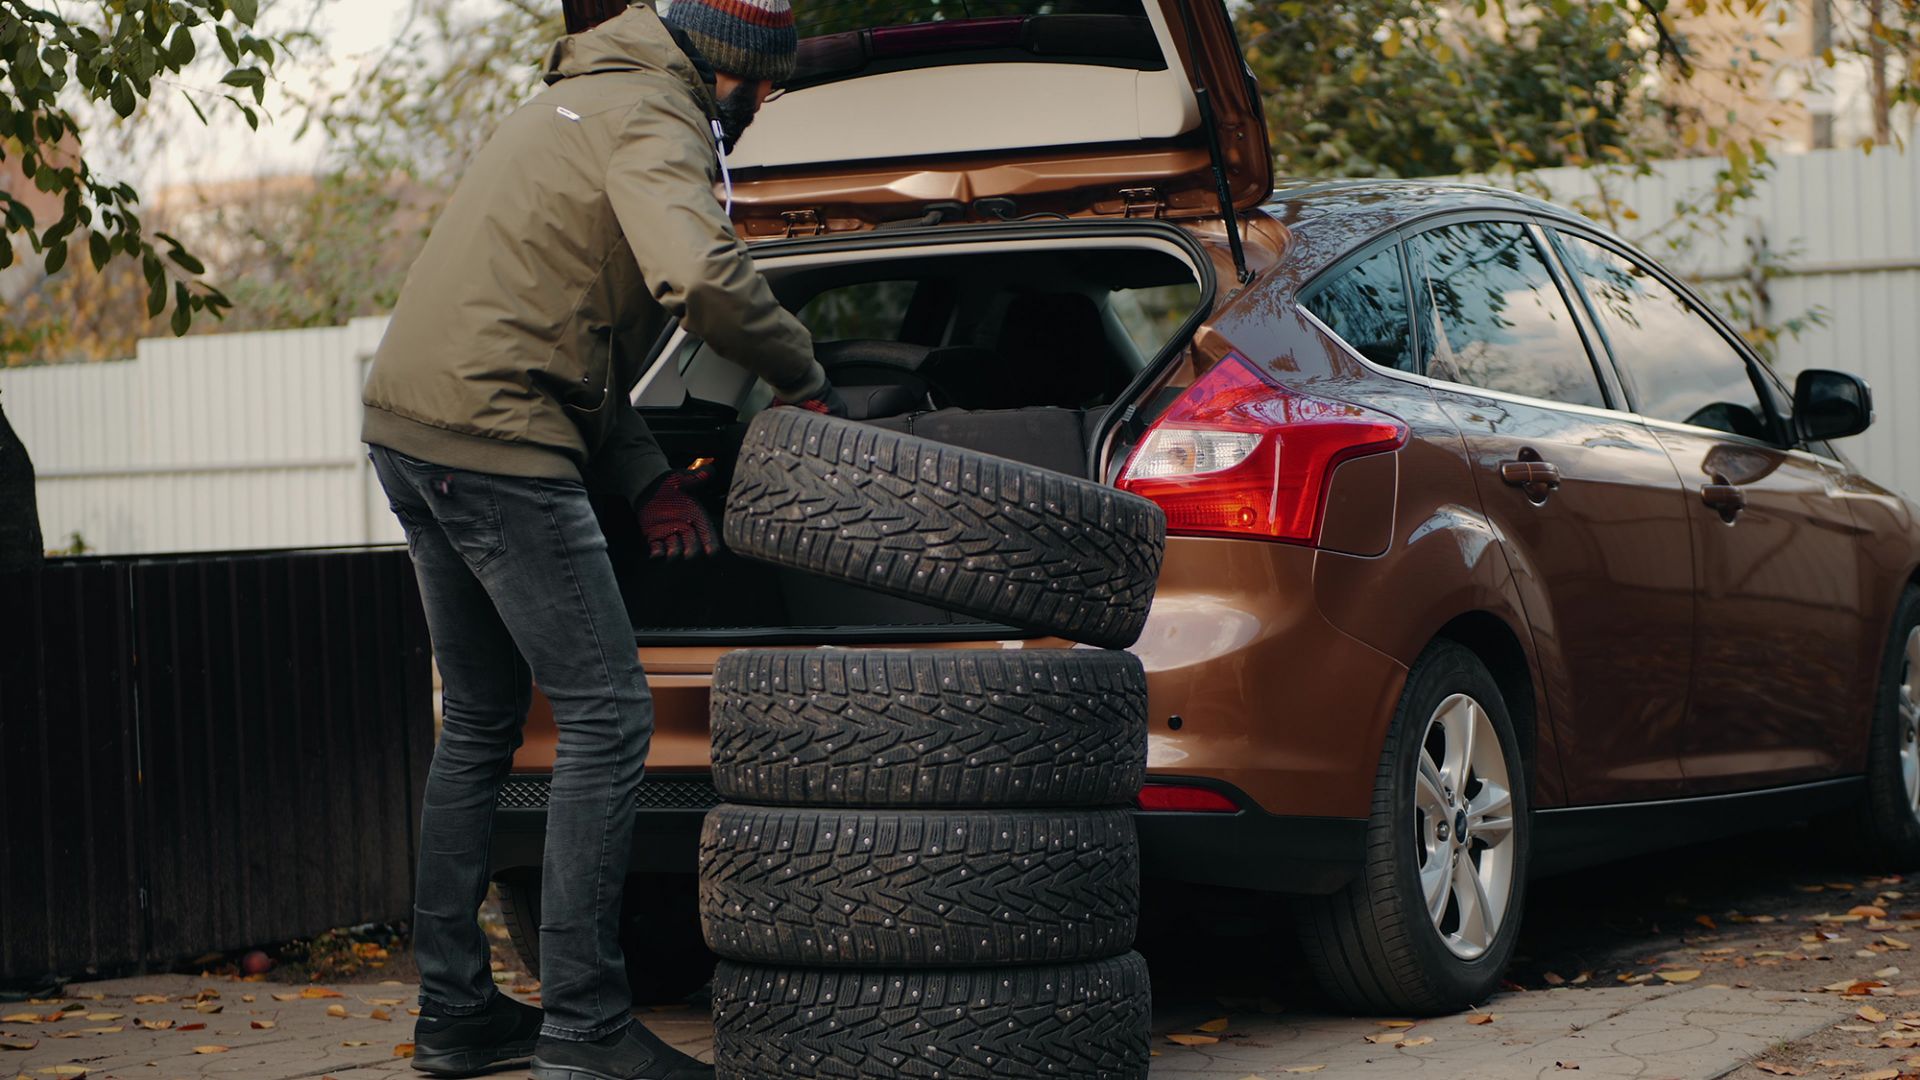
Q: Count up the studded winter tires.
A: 4